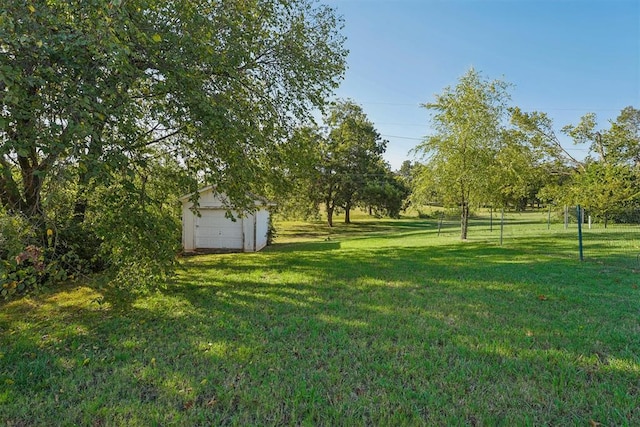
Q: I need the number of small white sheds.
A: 1